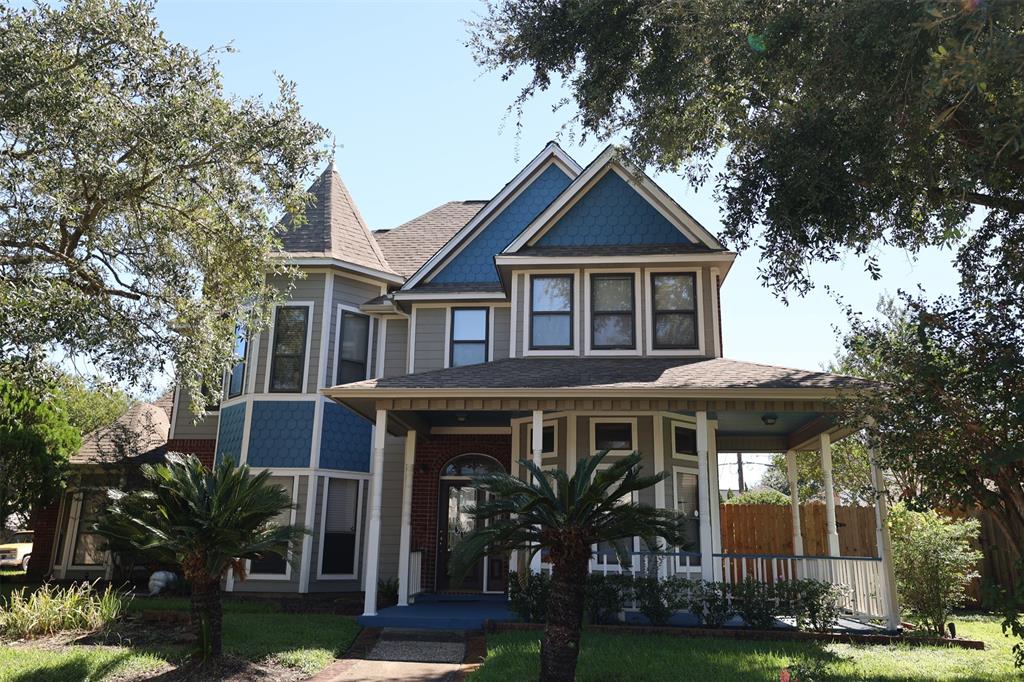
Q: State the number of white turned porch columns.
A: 7